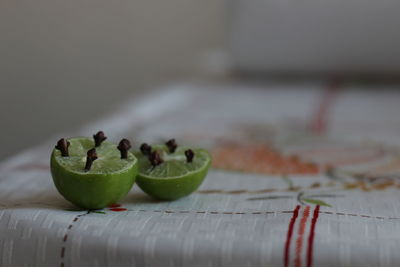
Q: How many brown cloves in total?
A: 8